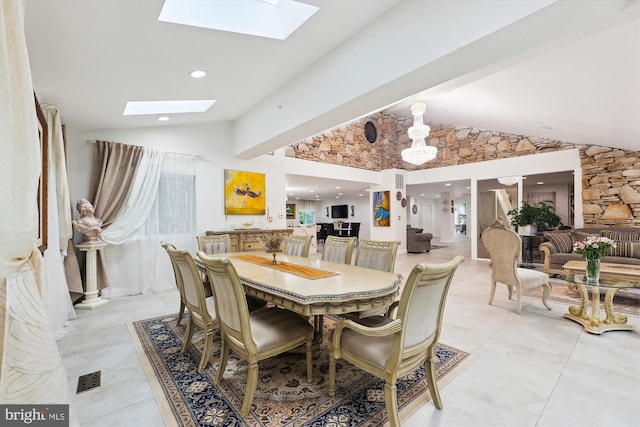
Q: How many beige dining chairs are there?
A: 8